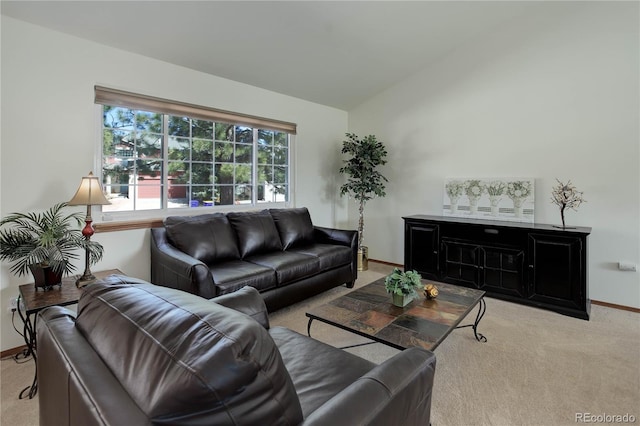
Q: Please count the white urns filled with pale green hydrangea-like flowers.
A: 4